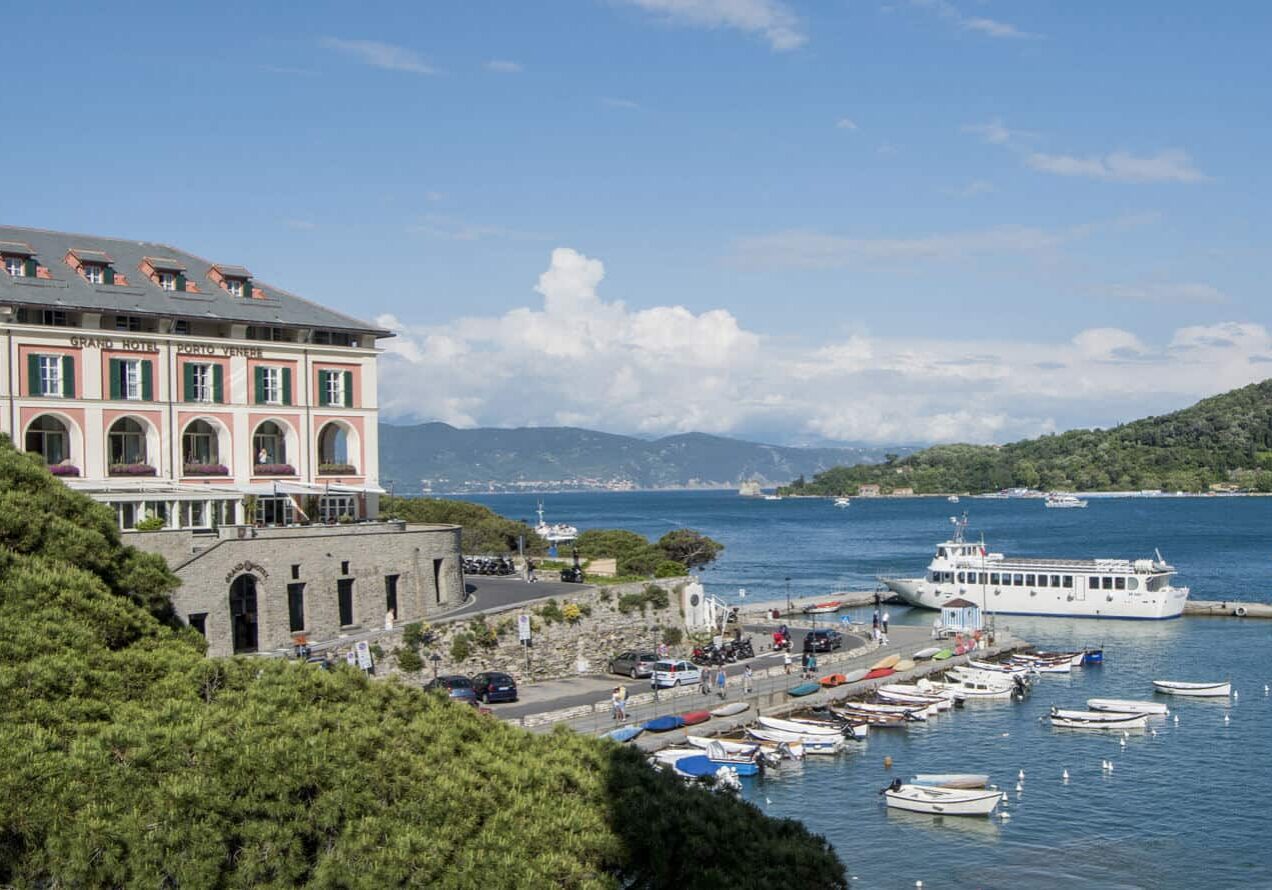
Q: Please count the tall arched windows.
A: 5